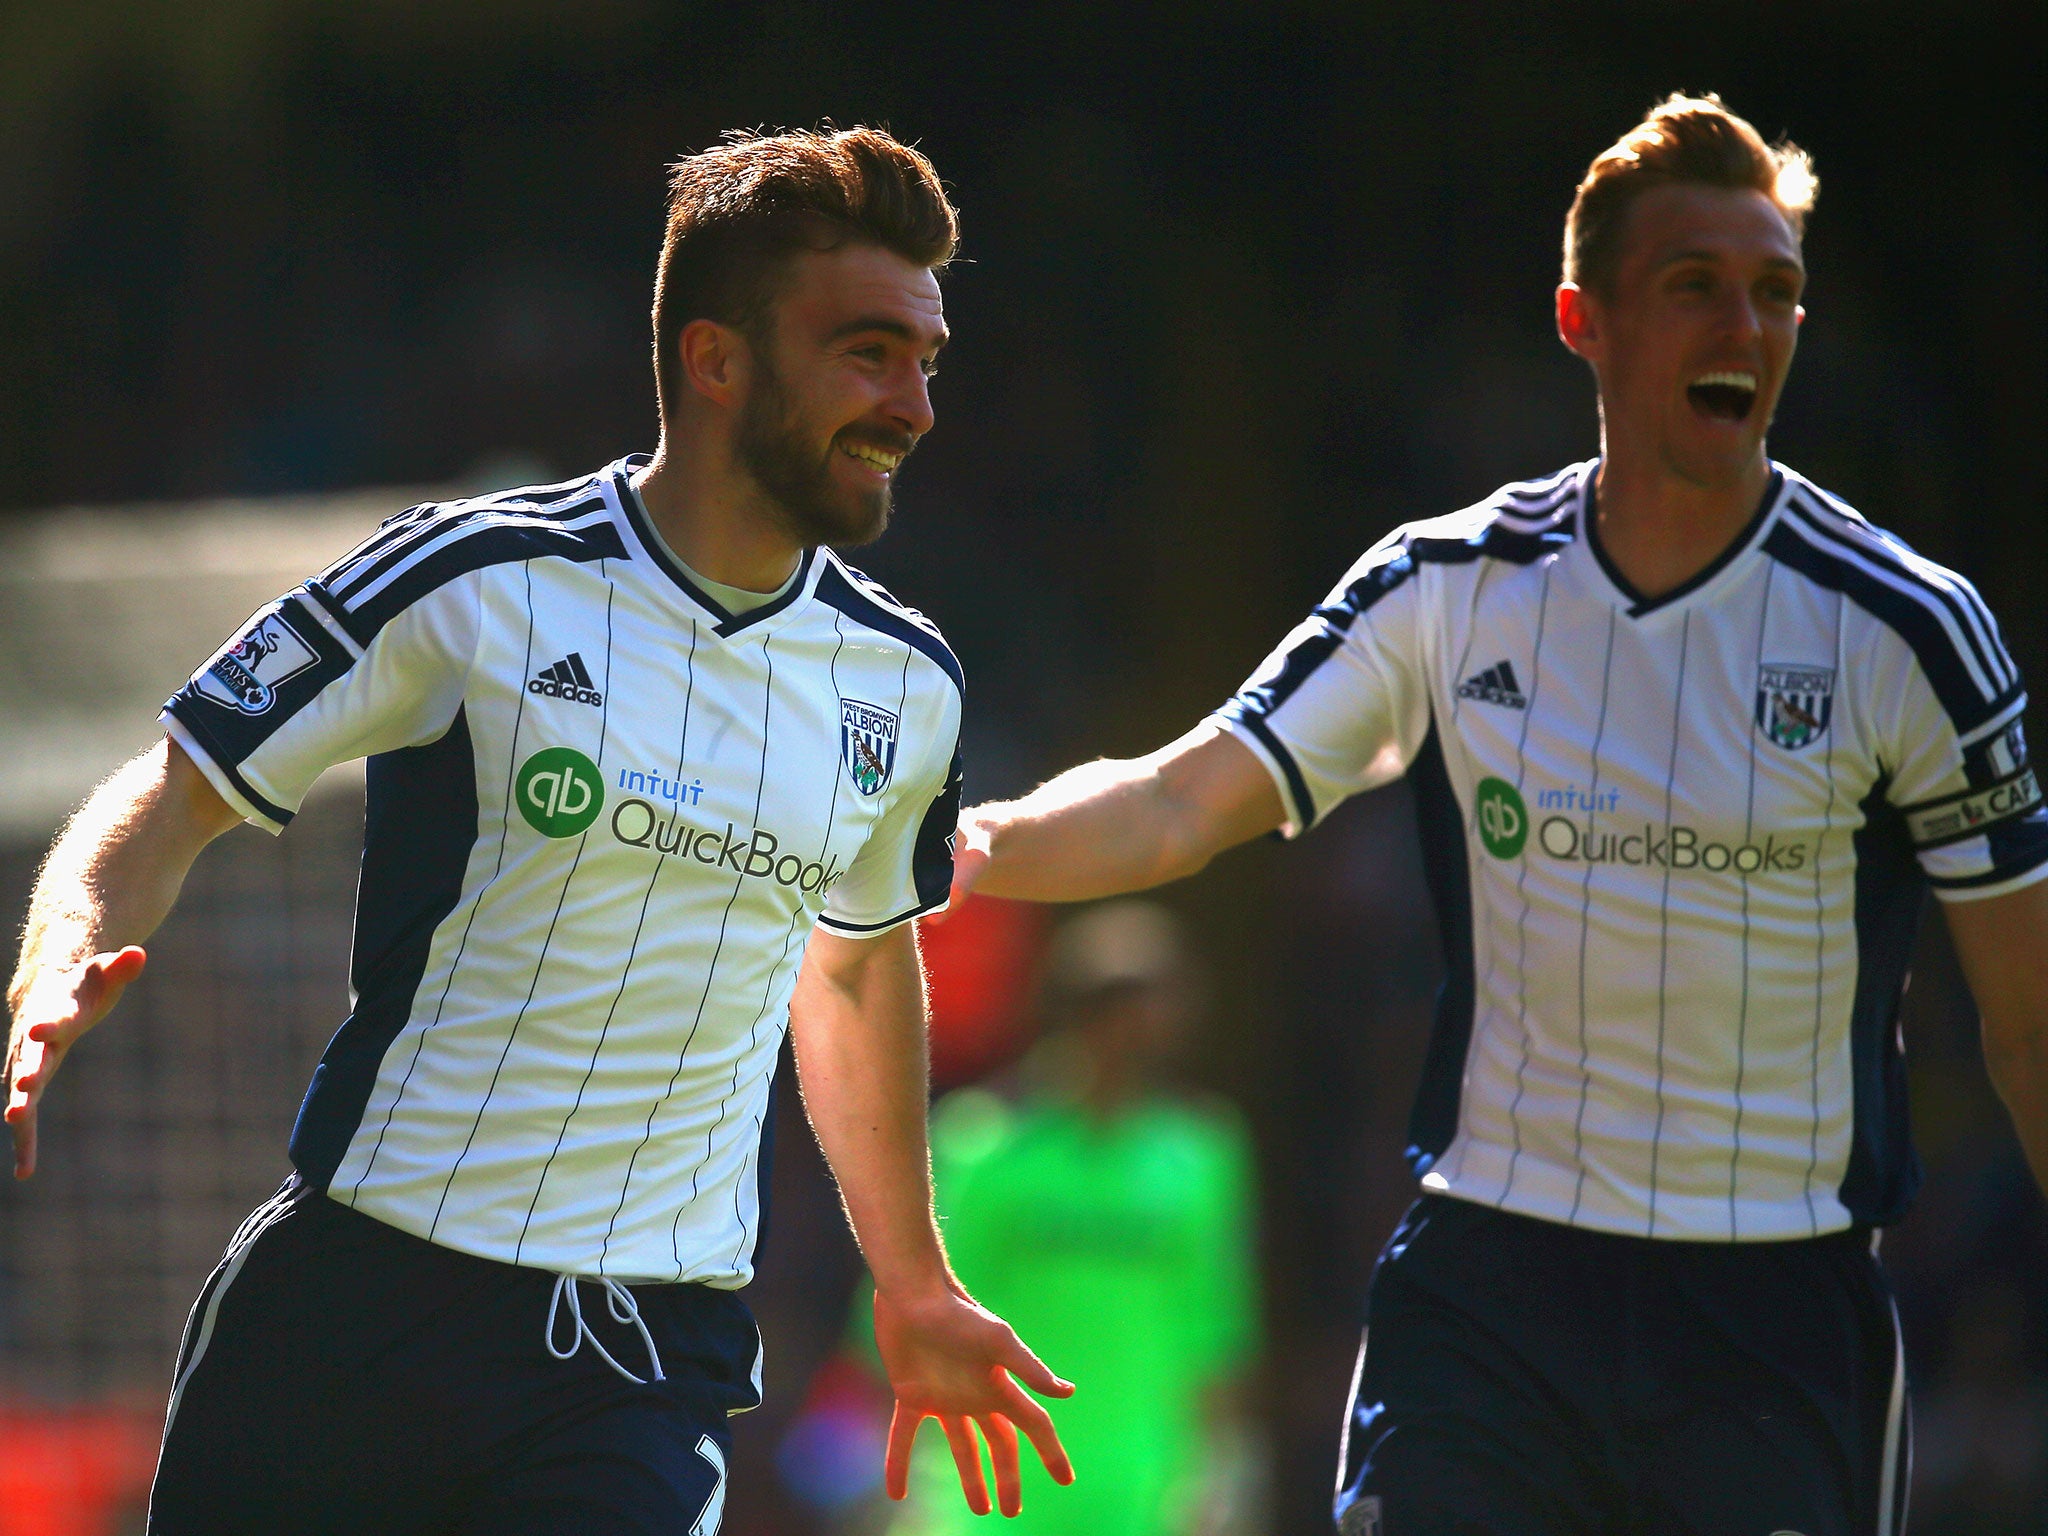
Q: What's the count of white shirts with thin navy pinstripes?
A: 2